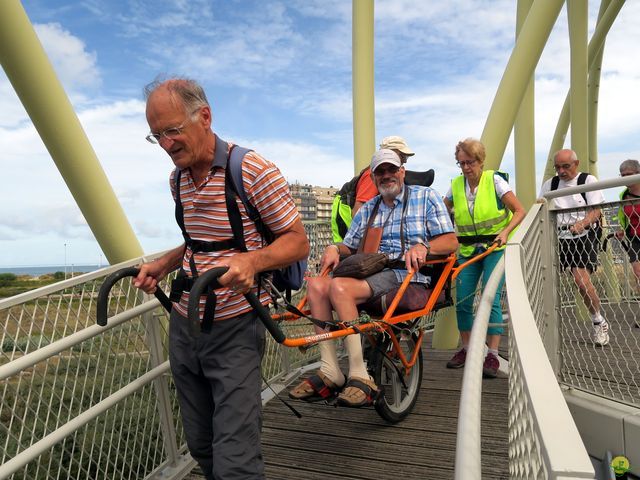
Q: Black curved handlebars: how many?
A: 2